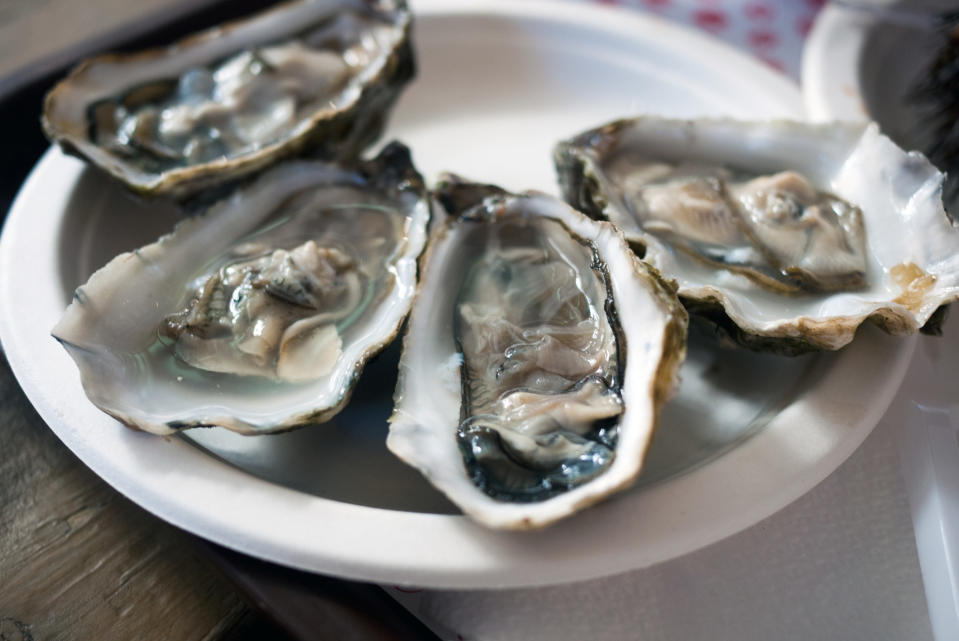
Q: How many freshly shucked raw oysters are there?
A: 4